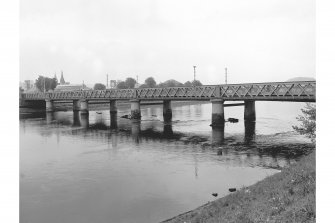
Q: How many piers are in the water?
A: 8